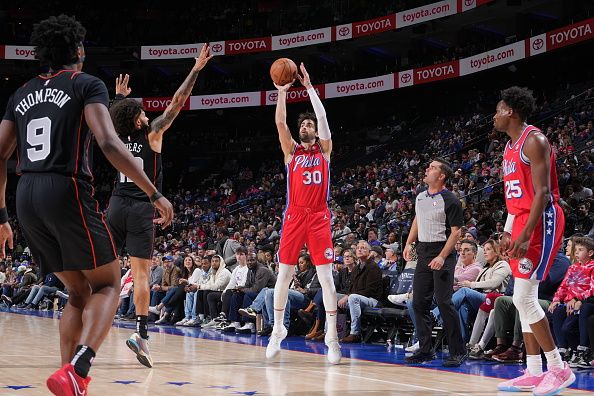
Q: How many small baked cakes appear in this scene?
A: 0